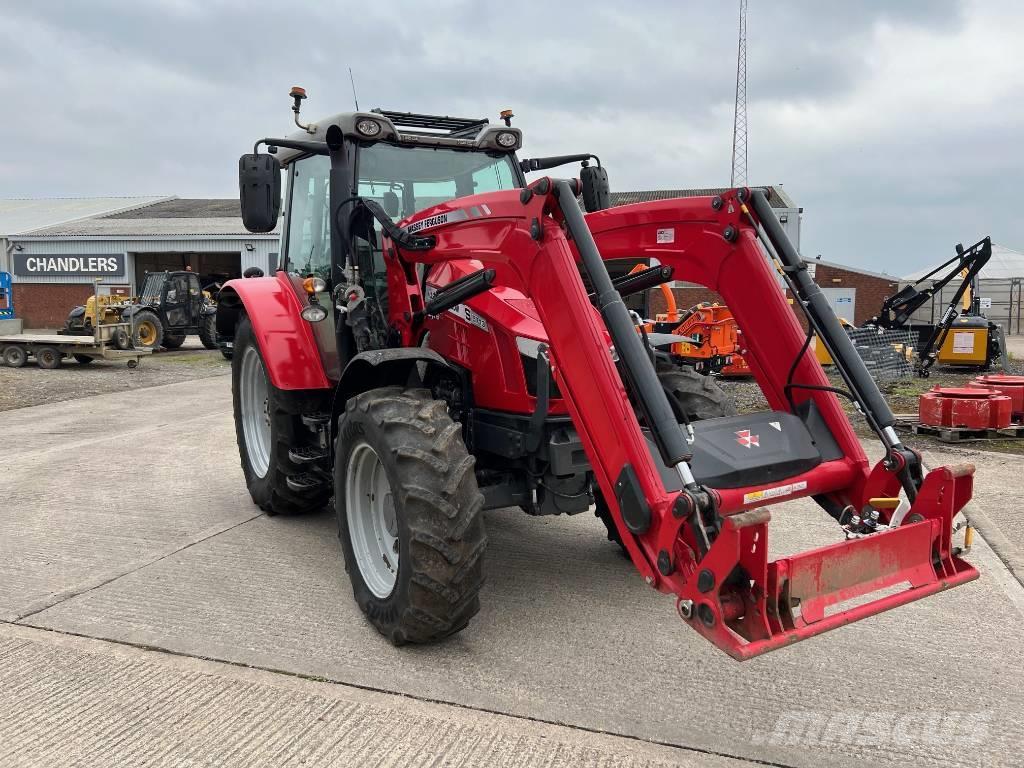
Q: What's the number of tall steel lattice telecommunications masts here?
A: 1